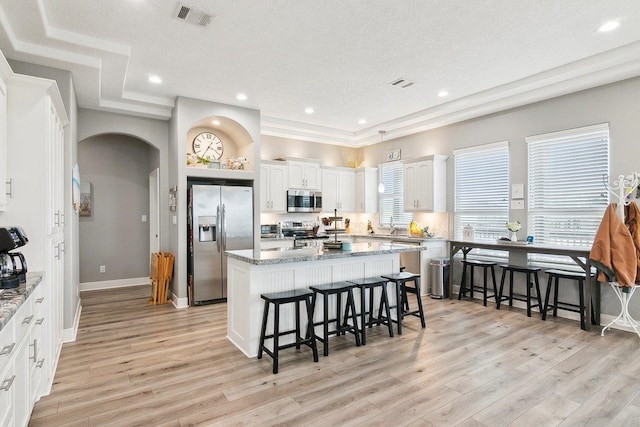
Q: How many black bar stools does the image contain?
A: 7